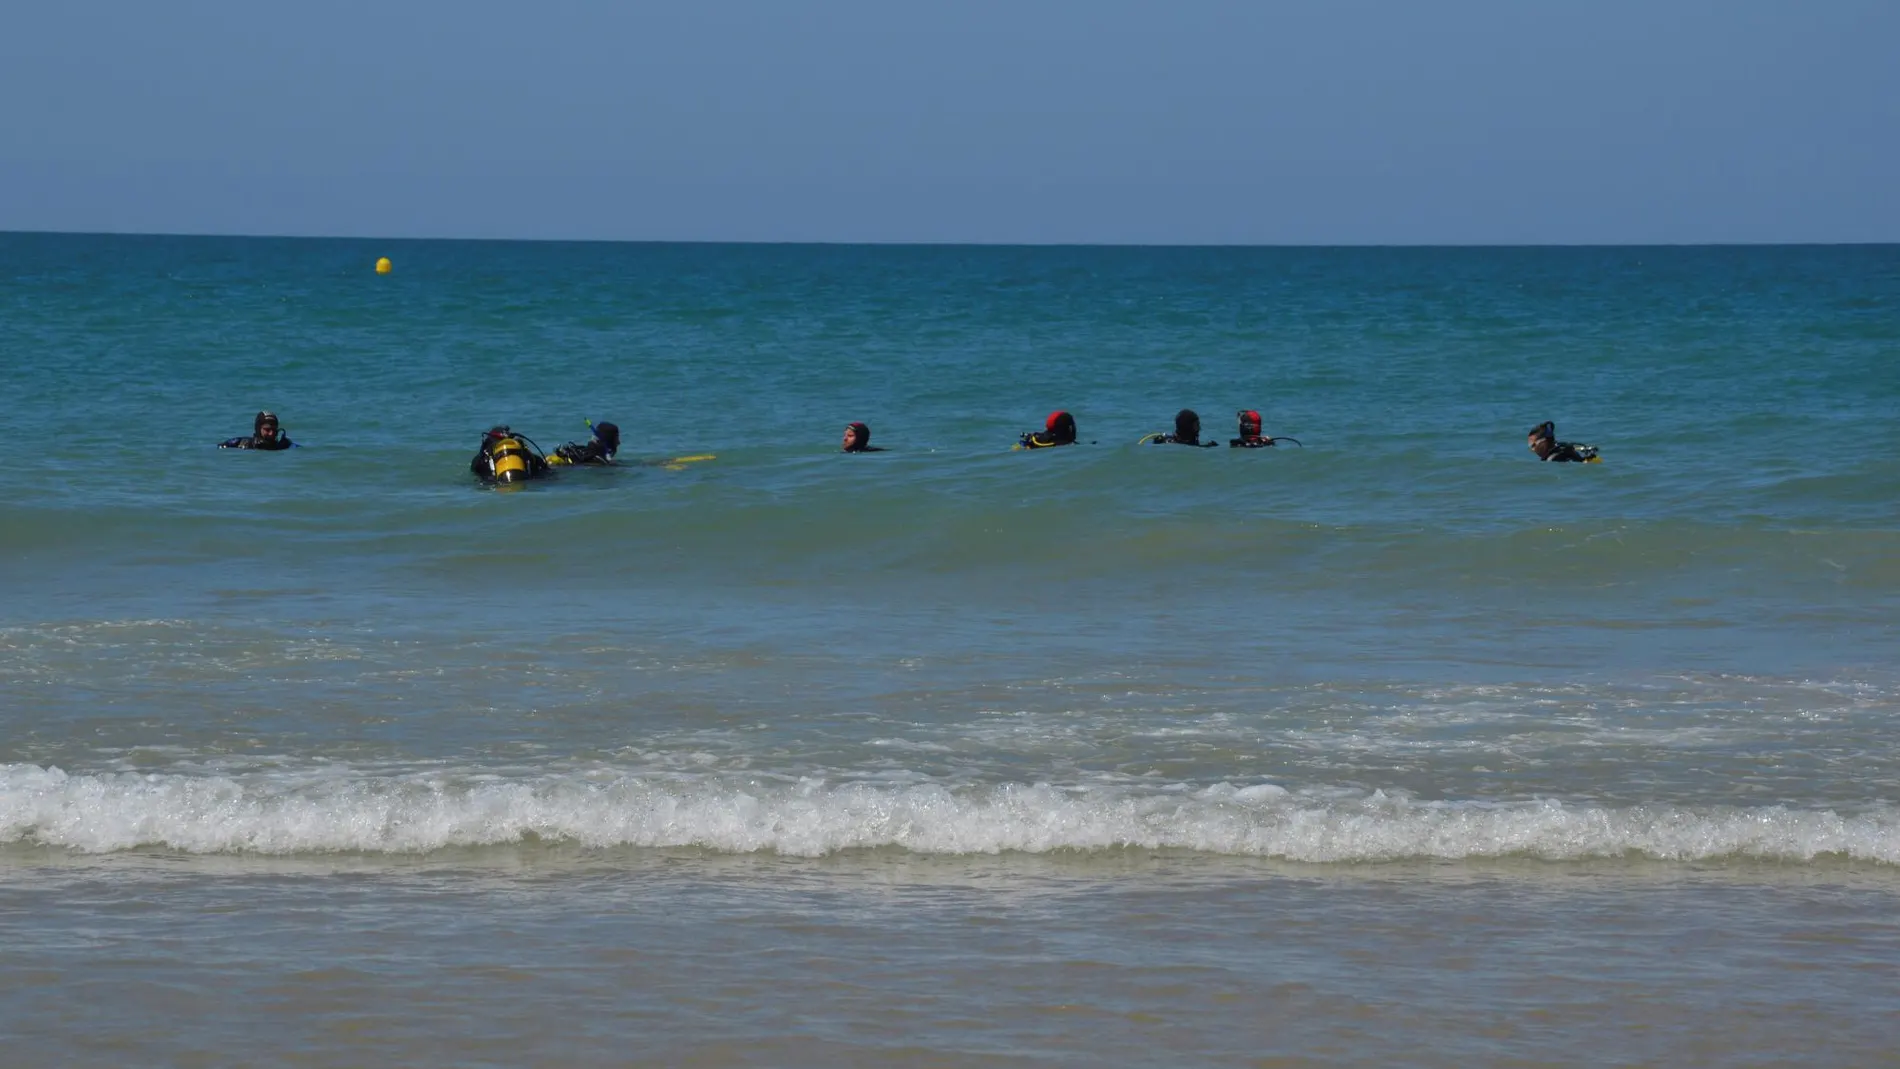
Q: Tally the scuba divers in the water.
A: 8